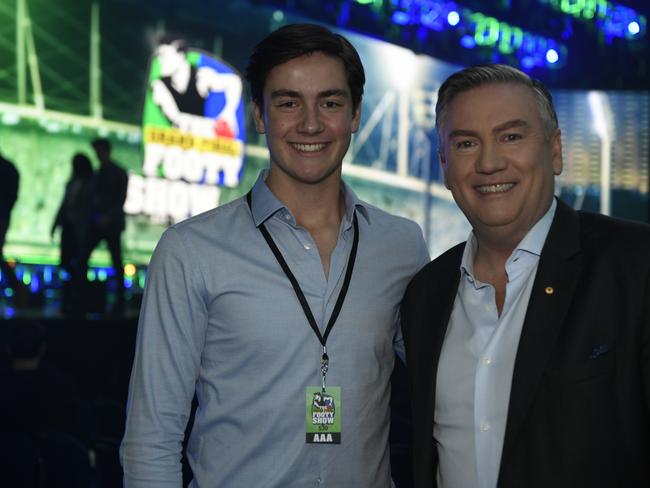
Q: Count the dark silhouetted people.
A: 3